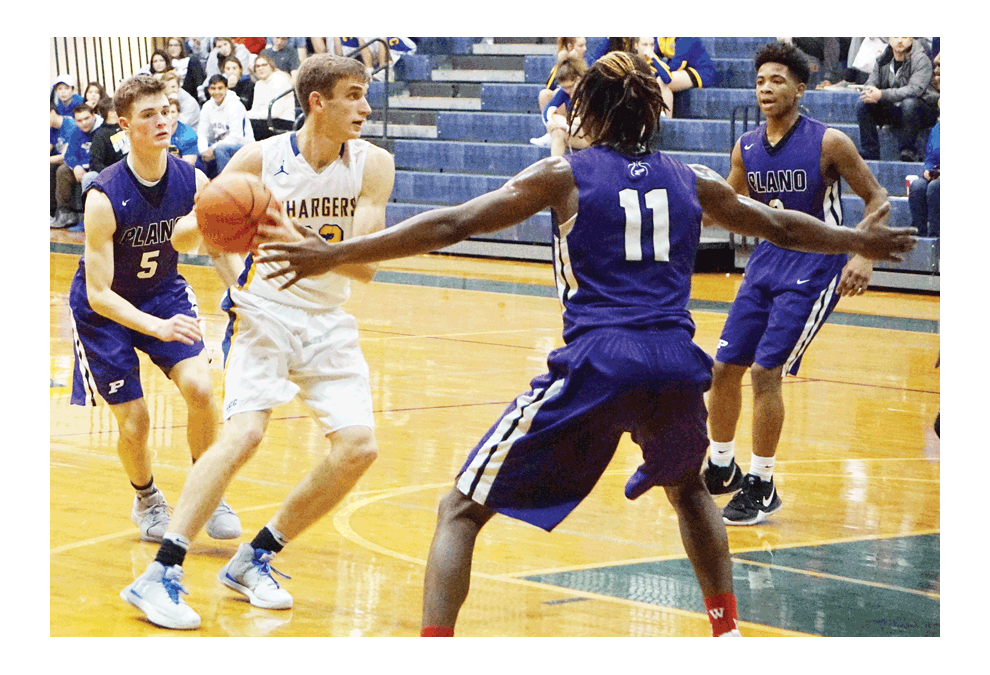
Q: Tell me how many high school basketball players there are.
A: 4